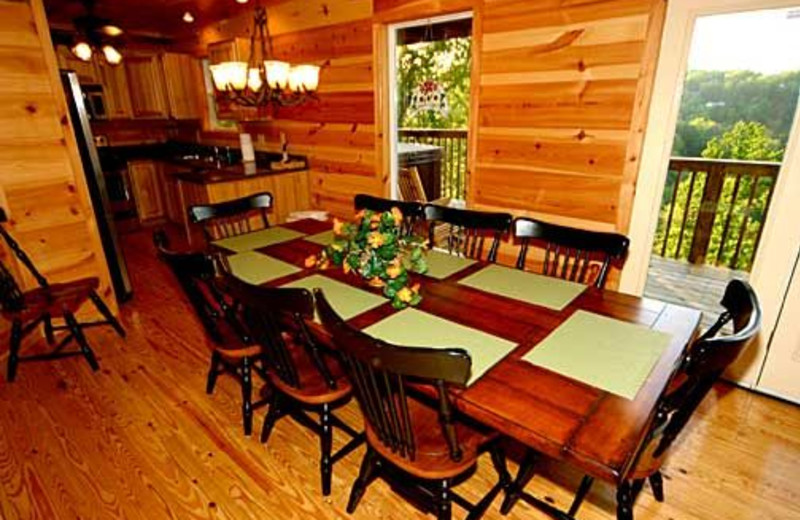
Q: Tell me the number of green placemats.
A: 8